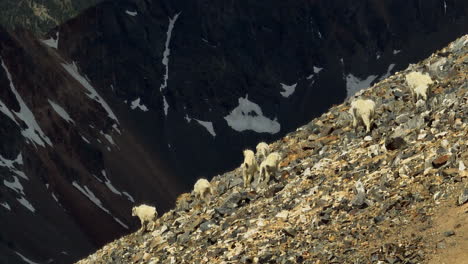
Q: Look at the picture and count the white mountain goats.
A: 7